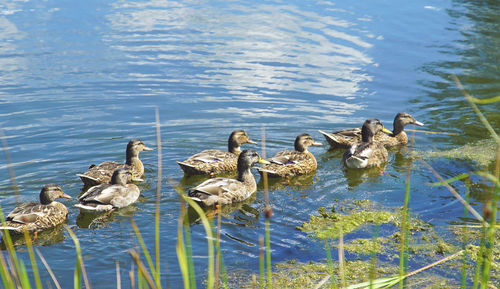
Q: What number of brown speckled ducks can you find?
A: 8